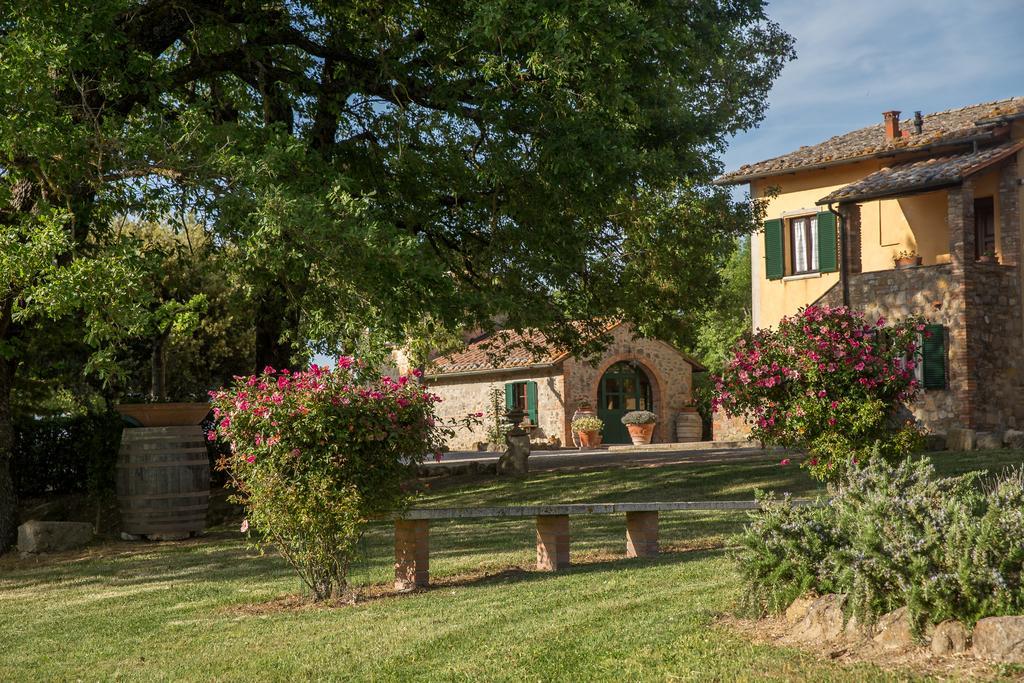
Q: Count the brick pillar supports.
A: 3